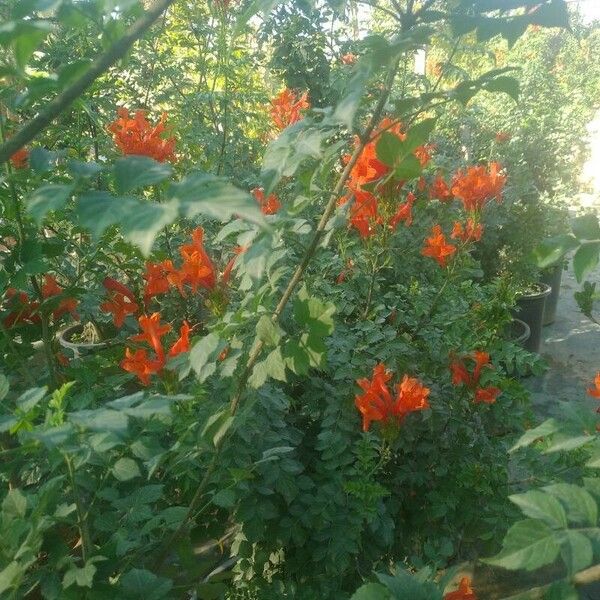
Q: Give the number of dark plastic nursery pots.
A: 4